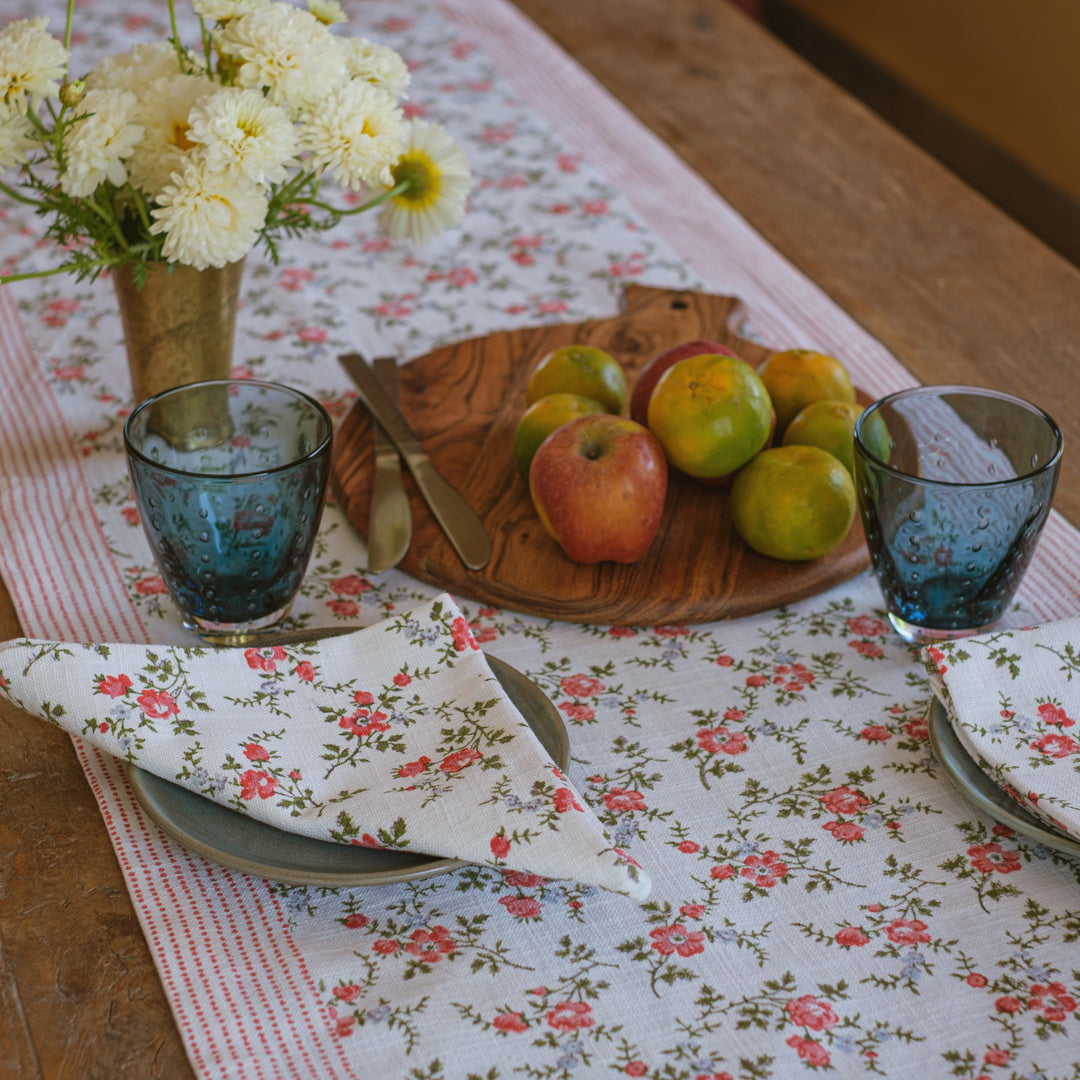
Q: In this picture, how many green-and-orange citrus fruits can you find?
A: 6